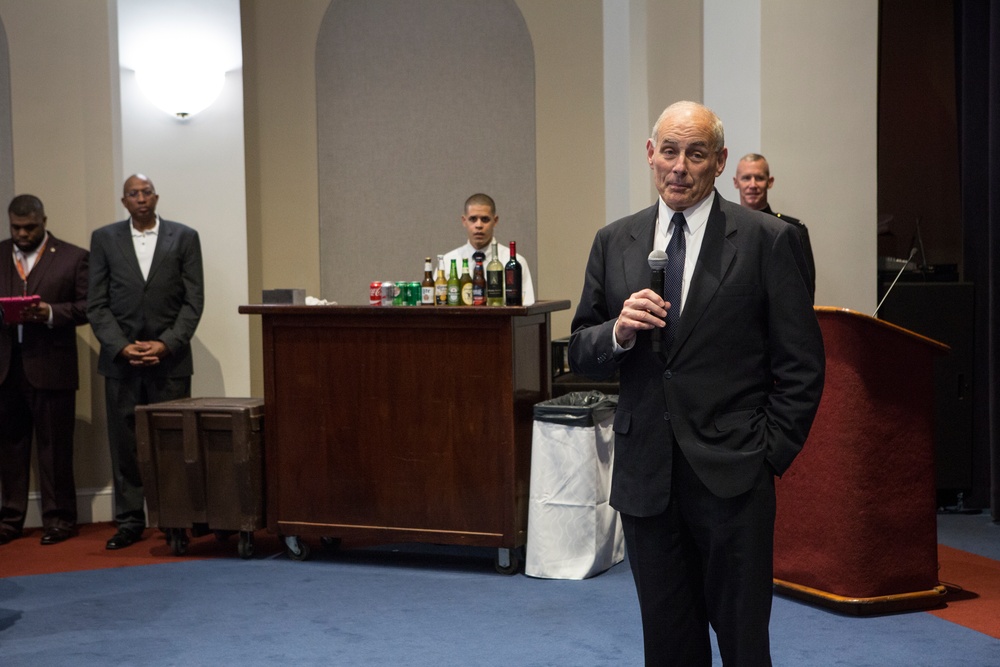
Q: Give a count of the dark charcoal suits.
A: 2